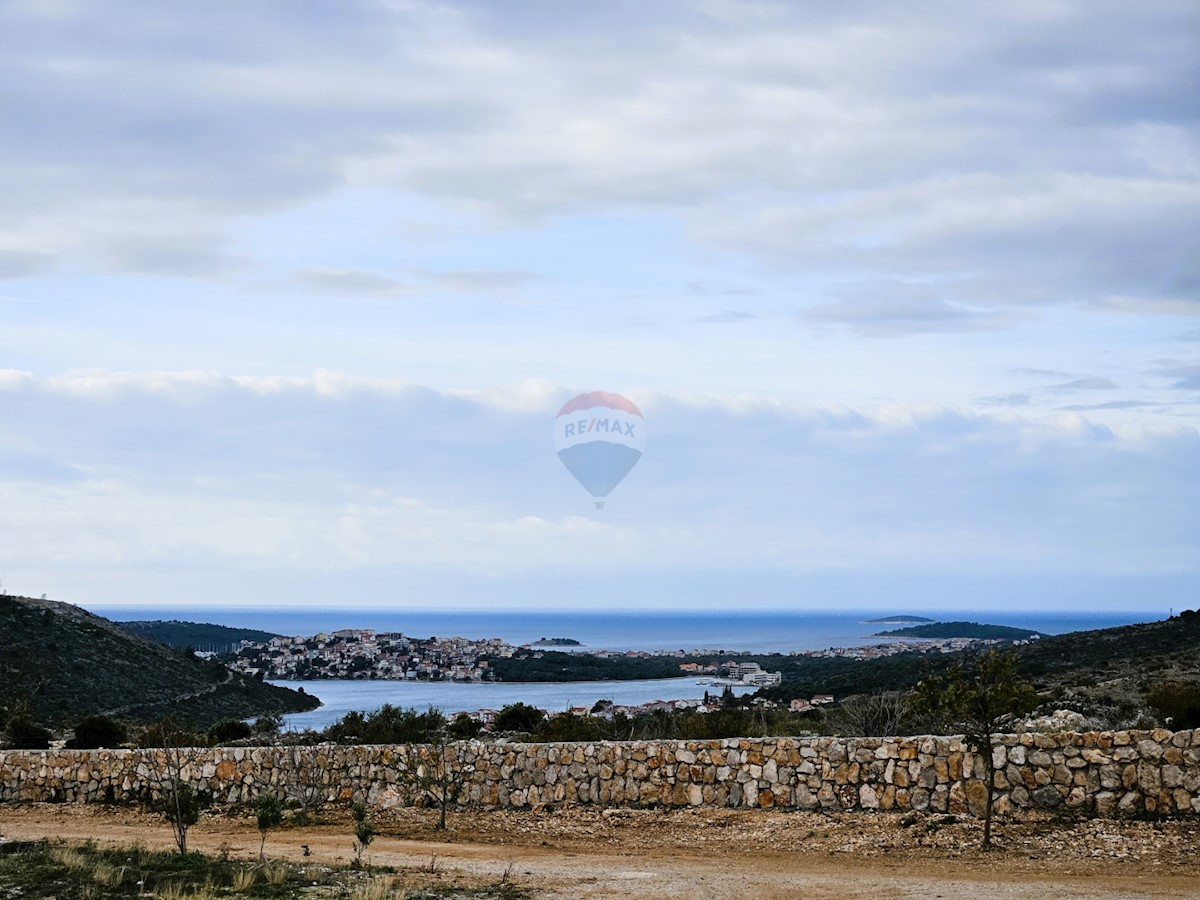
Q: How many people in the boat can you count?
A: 0